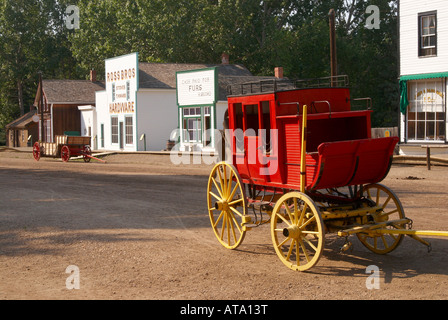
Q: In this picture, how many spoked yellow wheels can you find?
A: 3